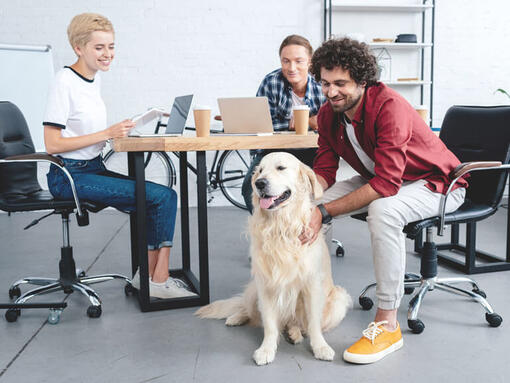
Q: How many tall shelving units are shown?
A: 1